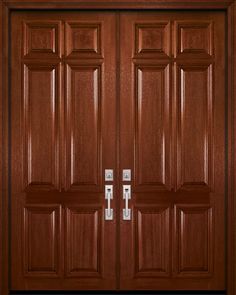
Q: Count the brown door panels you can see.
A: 12